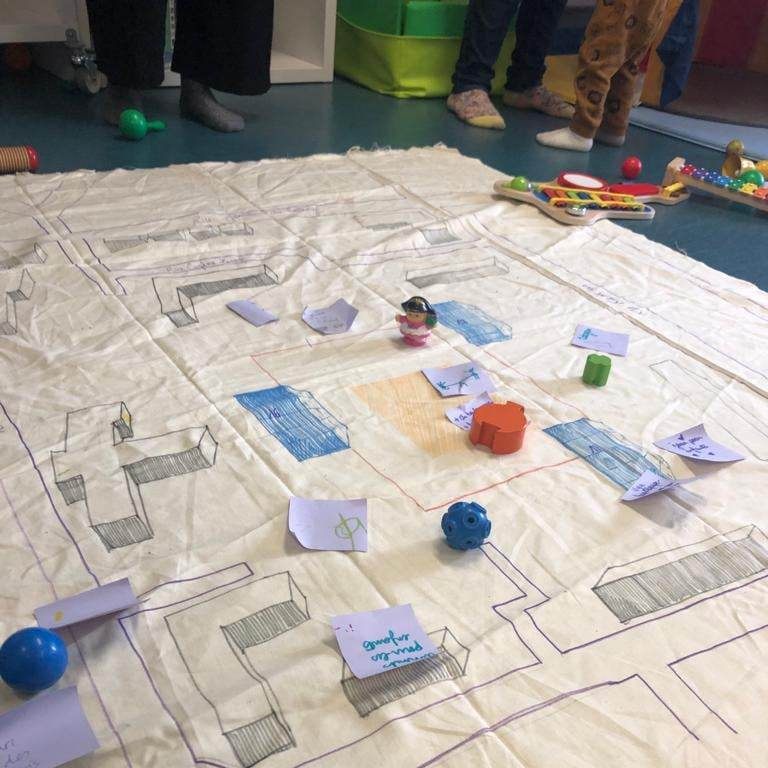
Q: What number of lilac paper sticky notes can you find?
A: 11